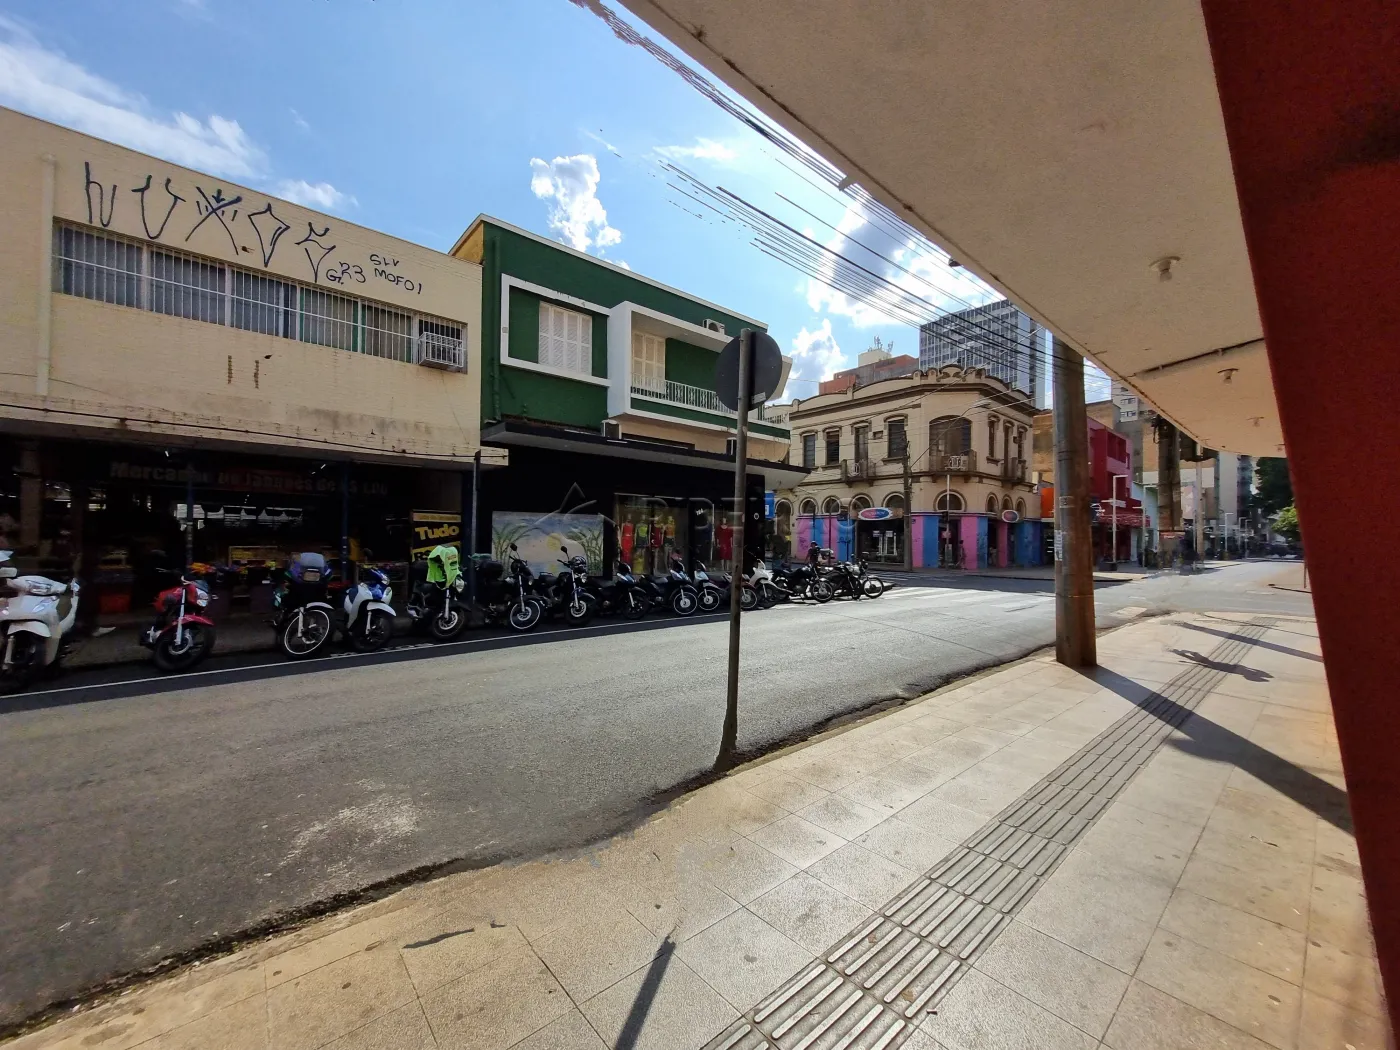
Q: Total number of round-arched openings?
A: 9